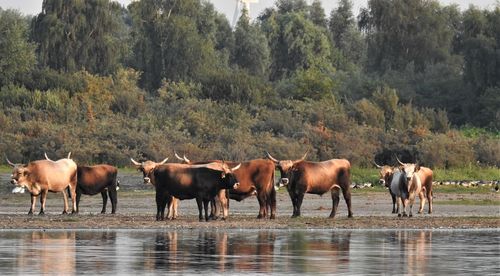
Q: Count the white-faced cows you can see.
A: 1